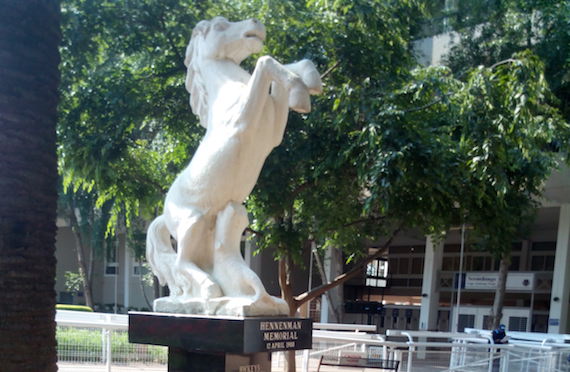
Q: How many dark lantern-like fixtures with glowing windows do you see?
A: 0